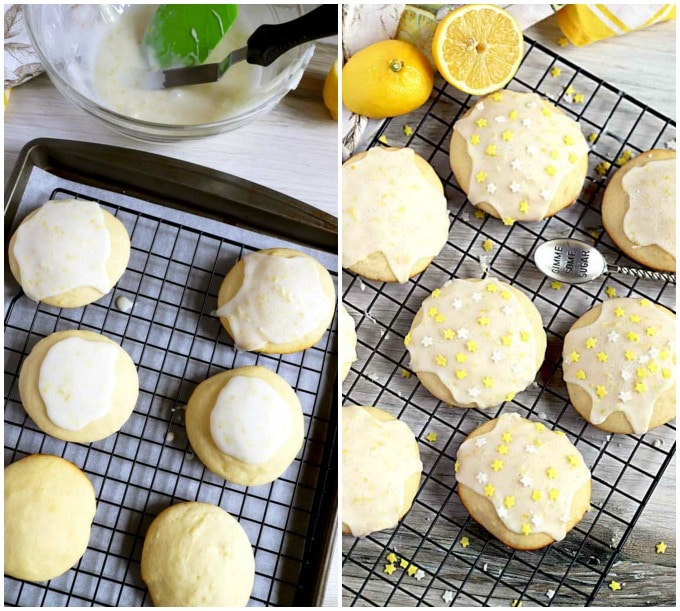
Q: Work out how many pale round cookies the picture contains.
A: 14